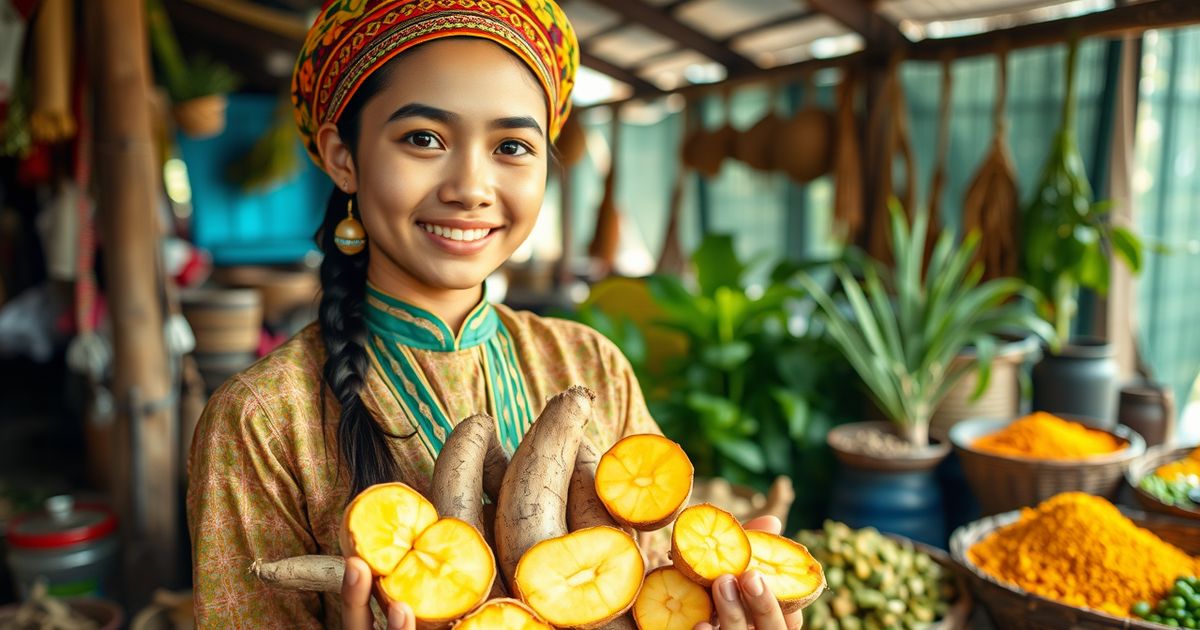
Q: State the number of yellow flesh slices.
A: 8